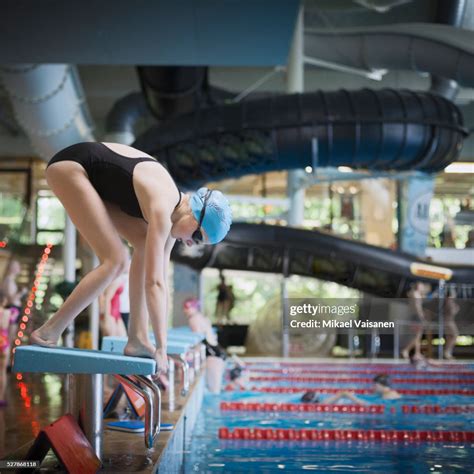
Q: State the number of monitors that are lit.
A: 0